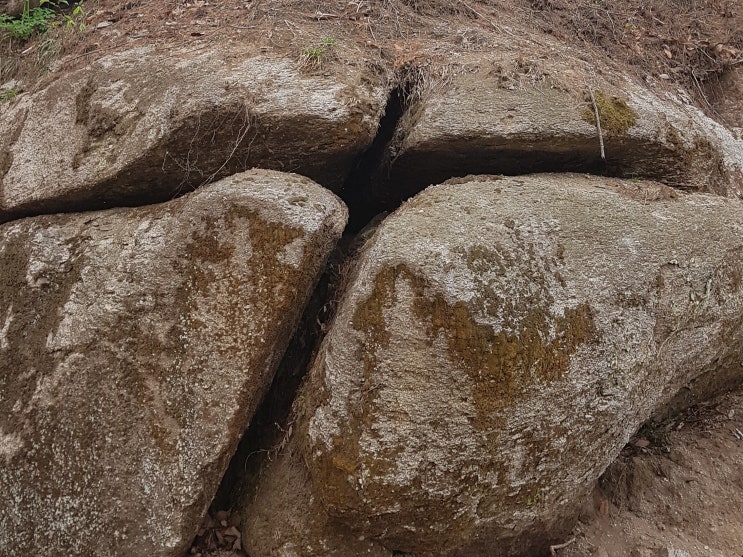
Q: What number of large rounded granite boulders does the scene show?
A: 4